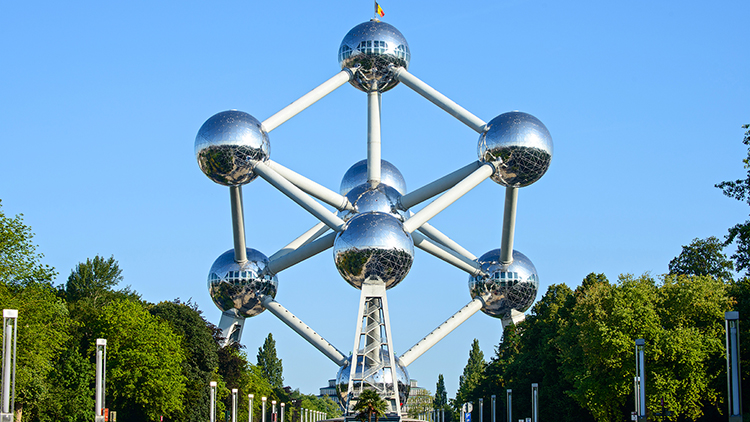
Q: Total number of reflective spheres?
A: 9